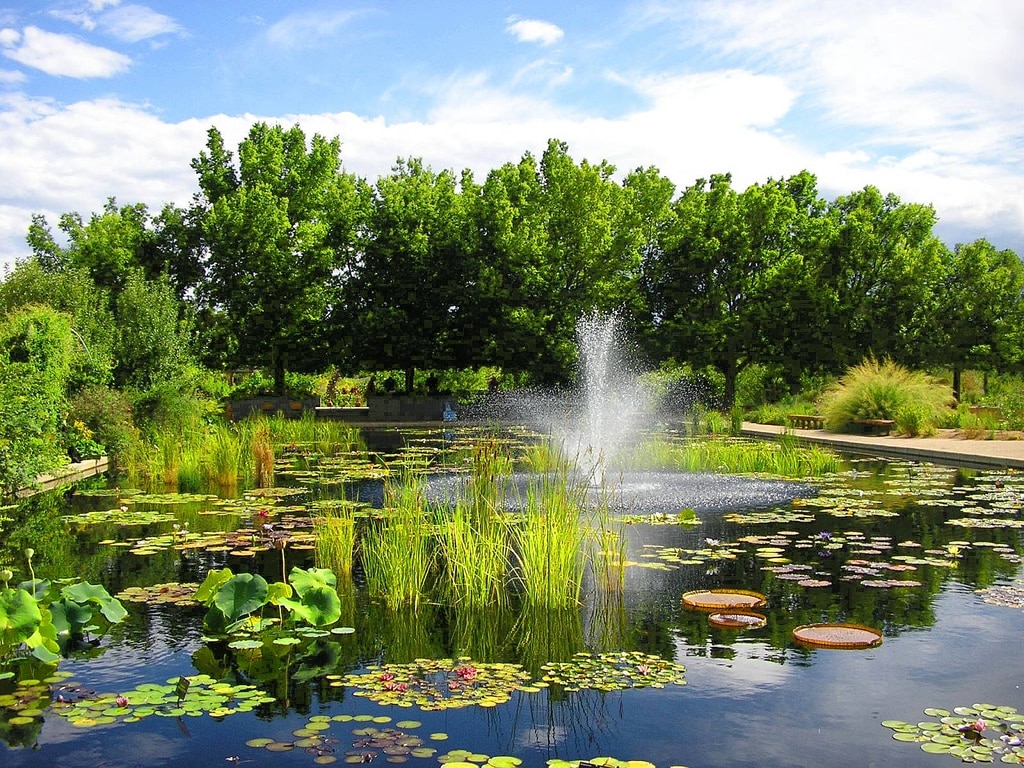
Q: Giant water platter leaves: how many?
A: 3